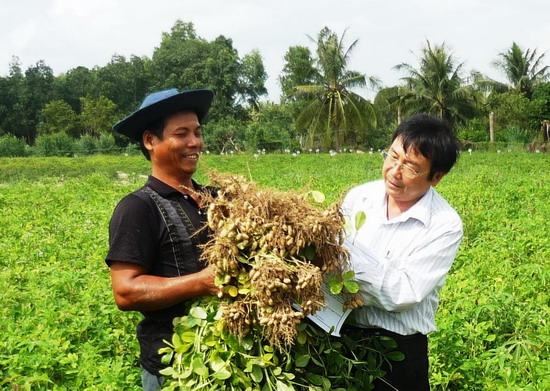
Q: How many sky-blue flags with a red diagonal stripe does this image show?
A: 0